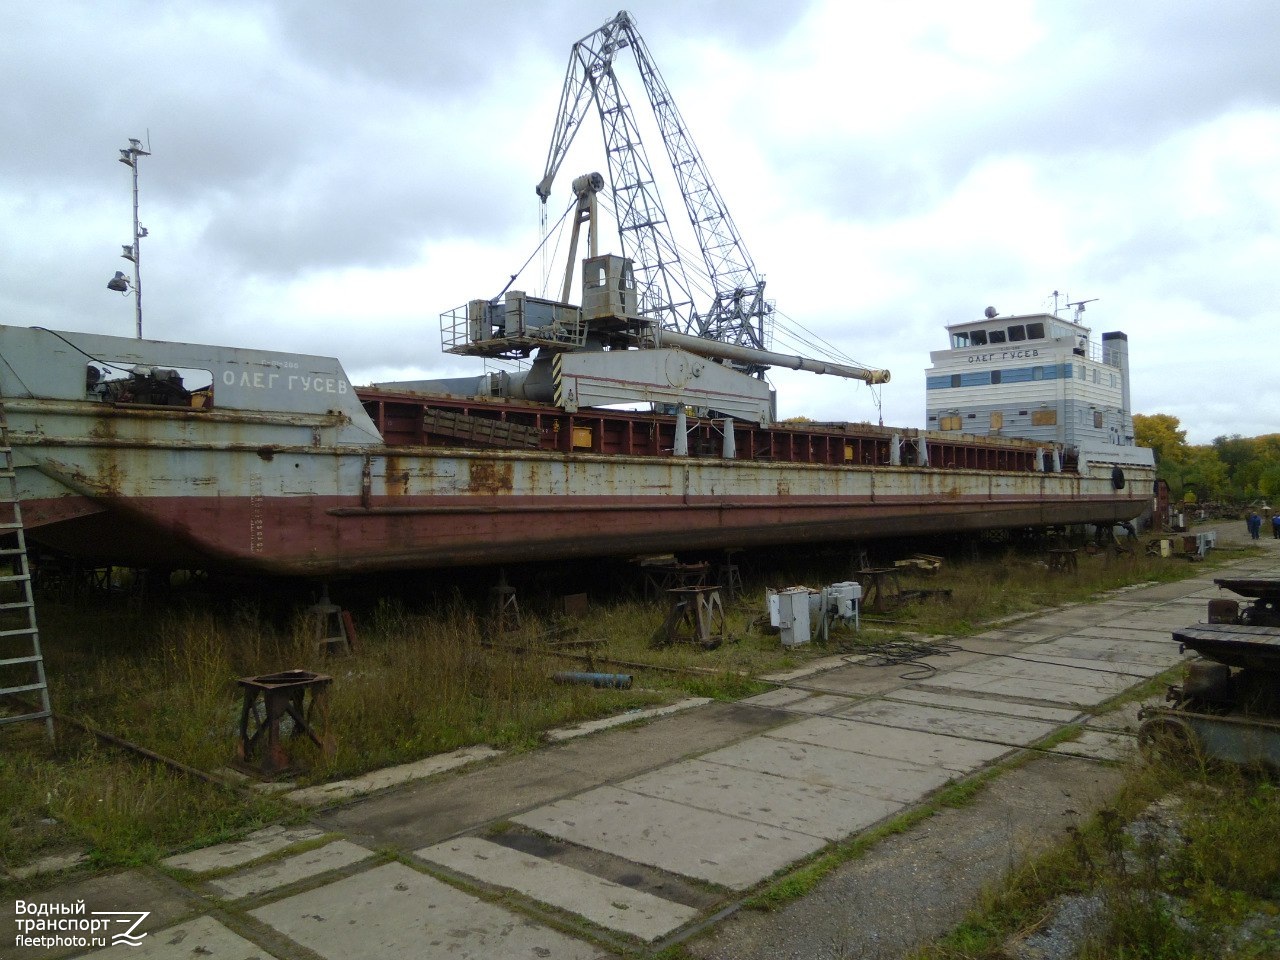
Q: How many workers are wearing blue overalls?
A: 2